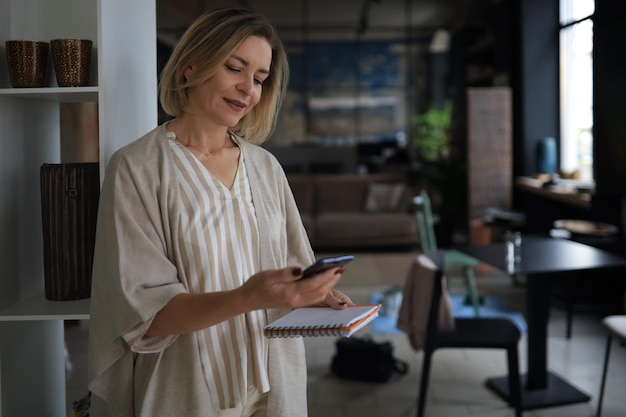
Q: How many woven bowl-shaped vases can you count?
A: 2